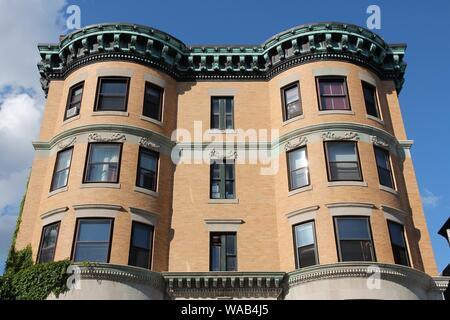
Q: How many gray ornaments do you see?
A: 7